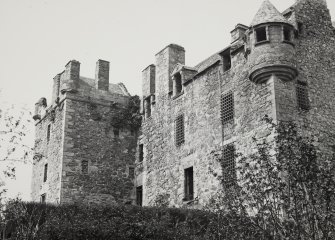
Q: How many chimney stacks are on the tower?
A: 3